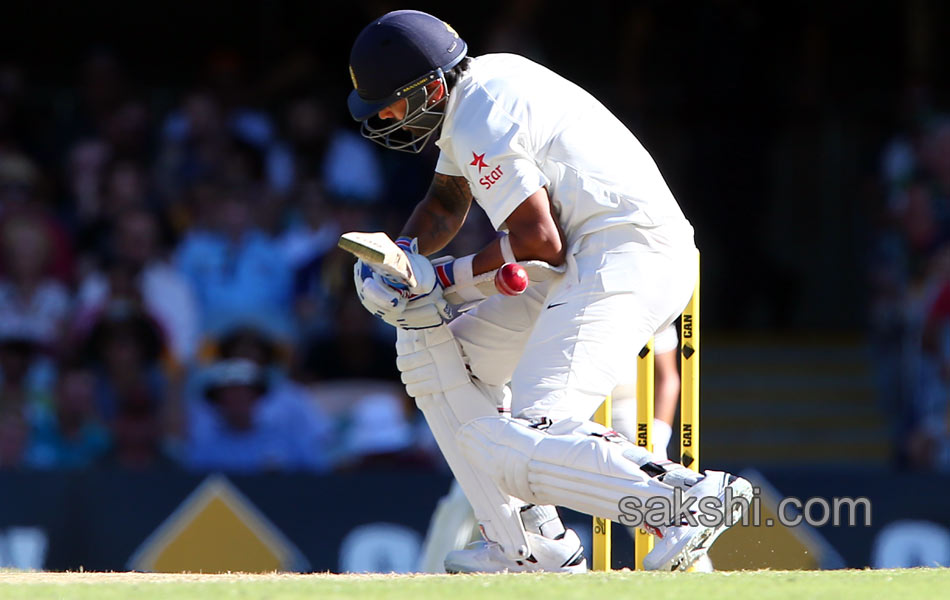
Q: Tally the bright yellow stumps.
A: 3